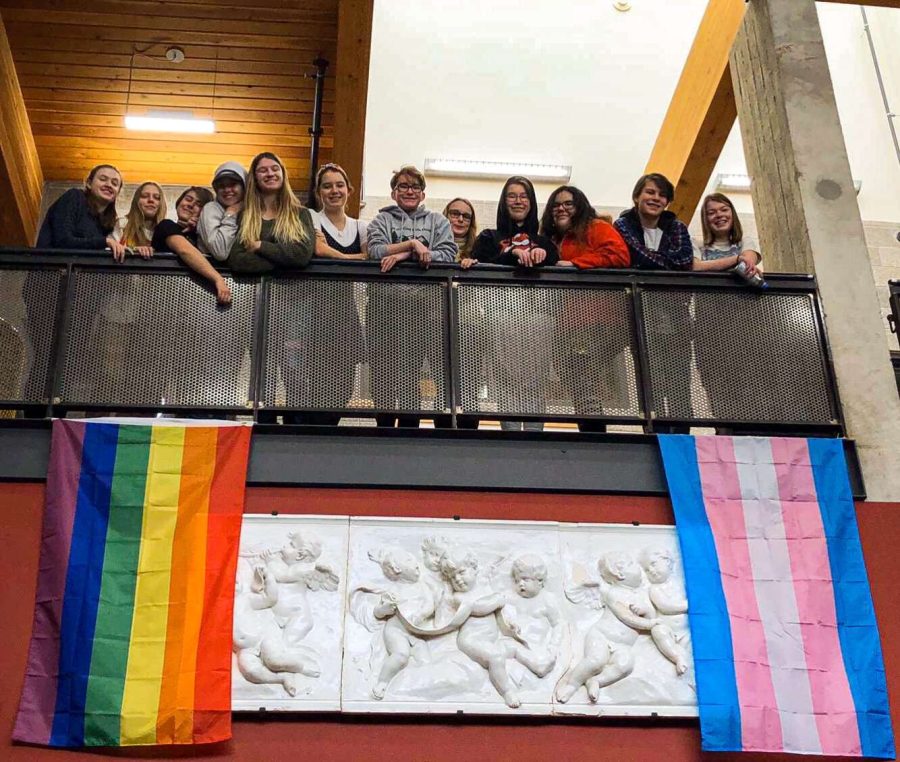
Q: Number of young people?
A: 12